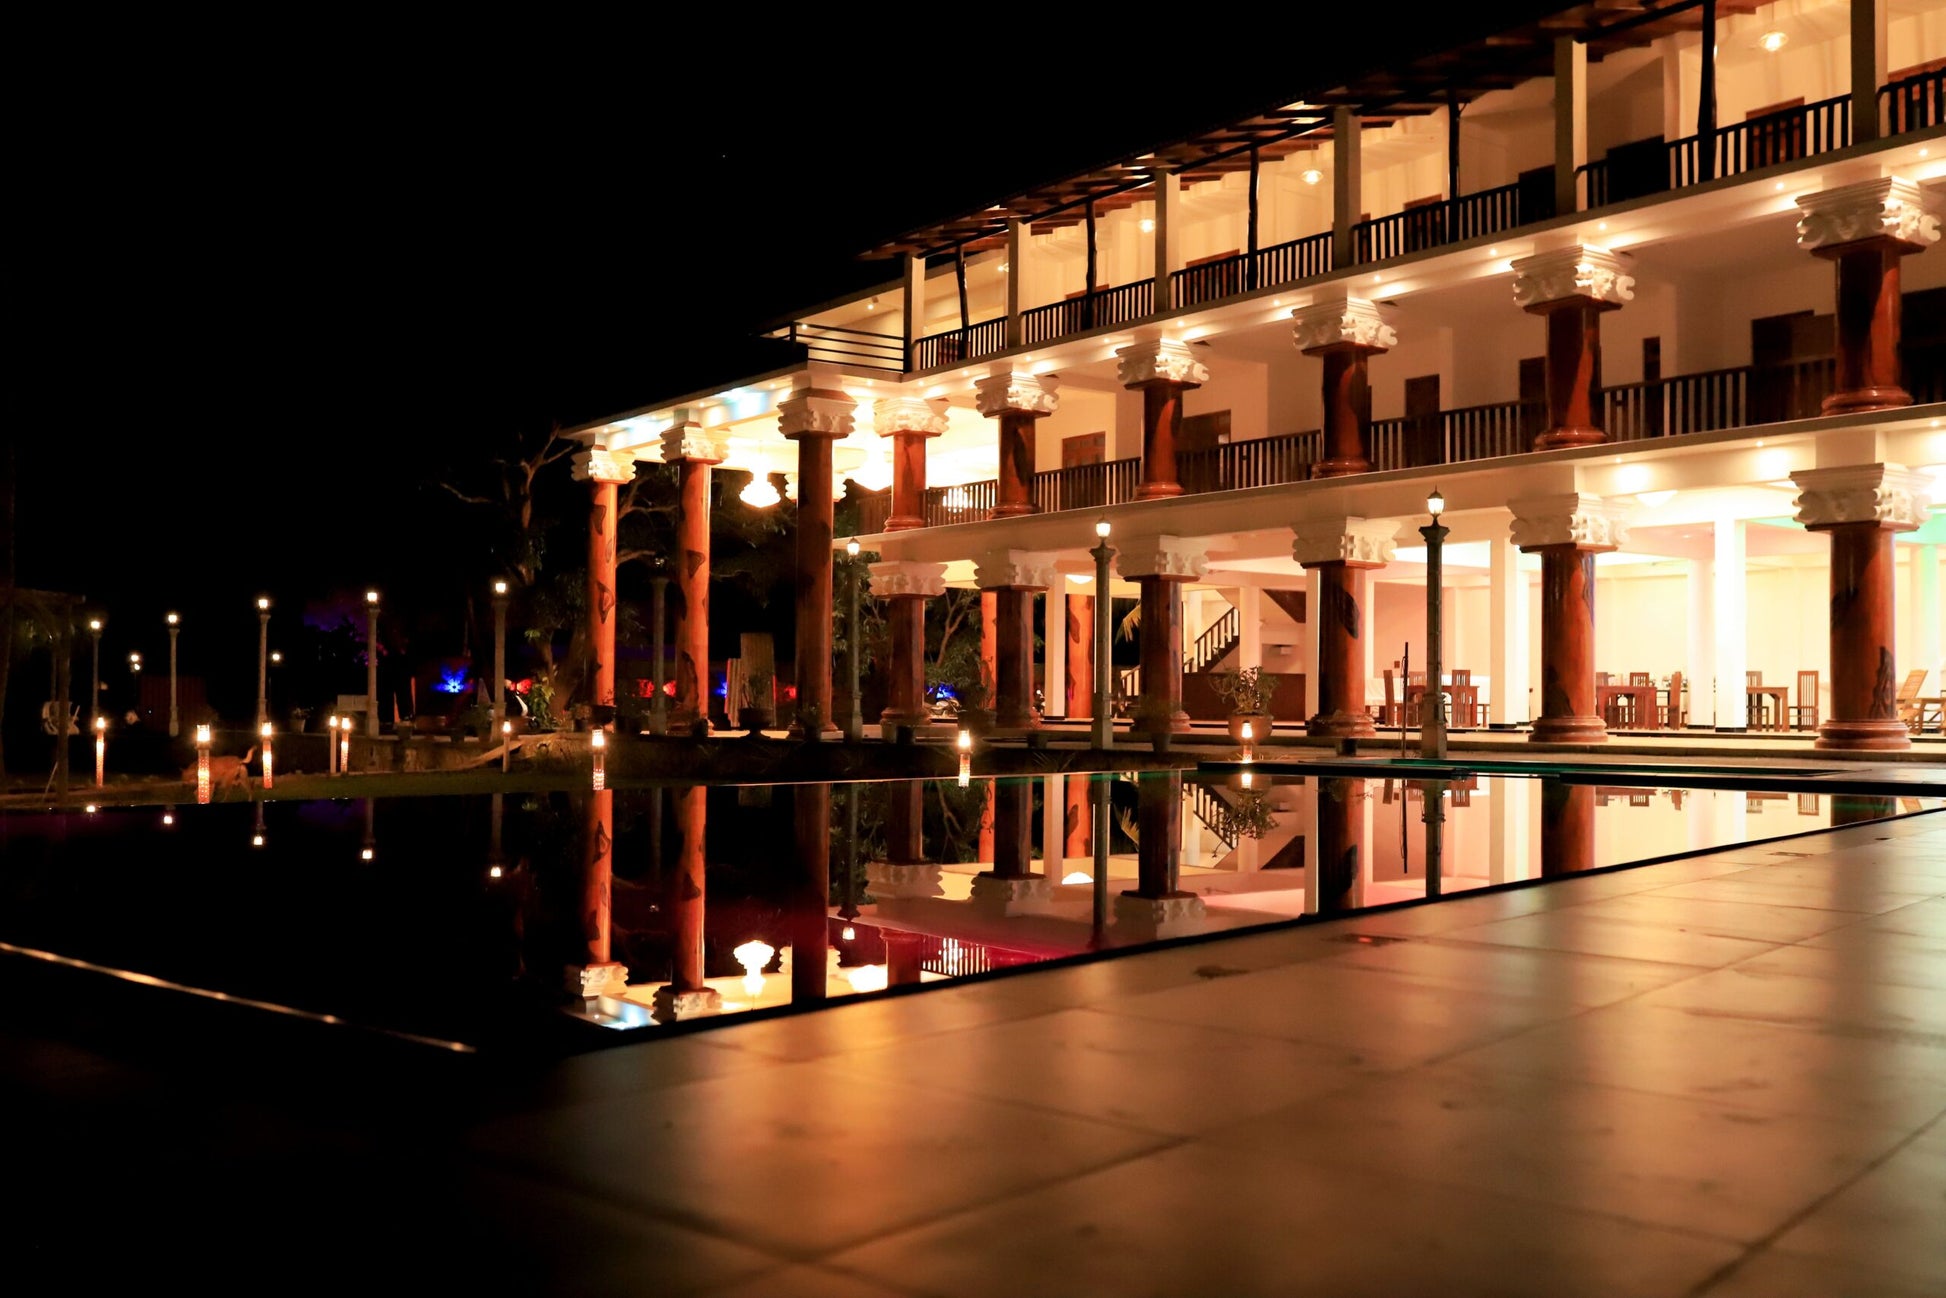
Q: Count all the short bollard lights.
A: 9